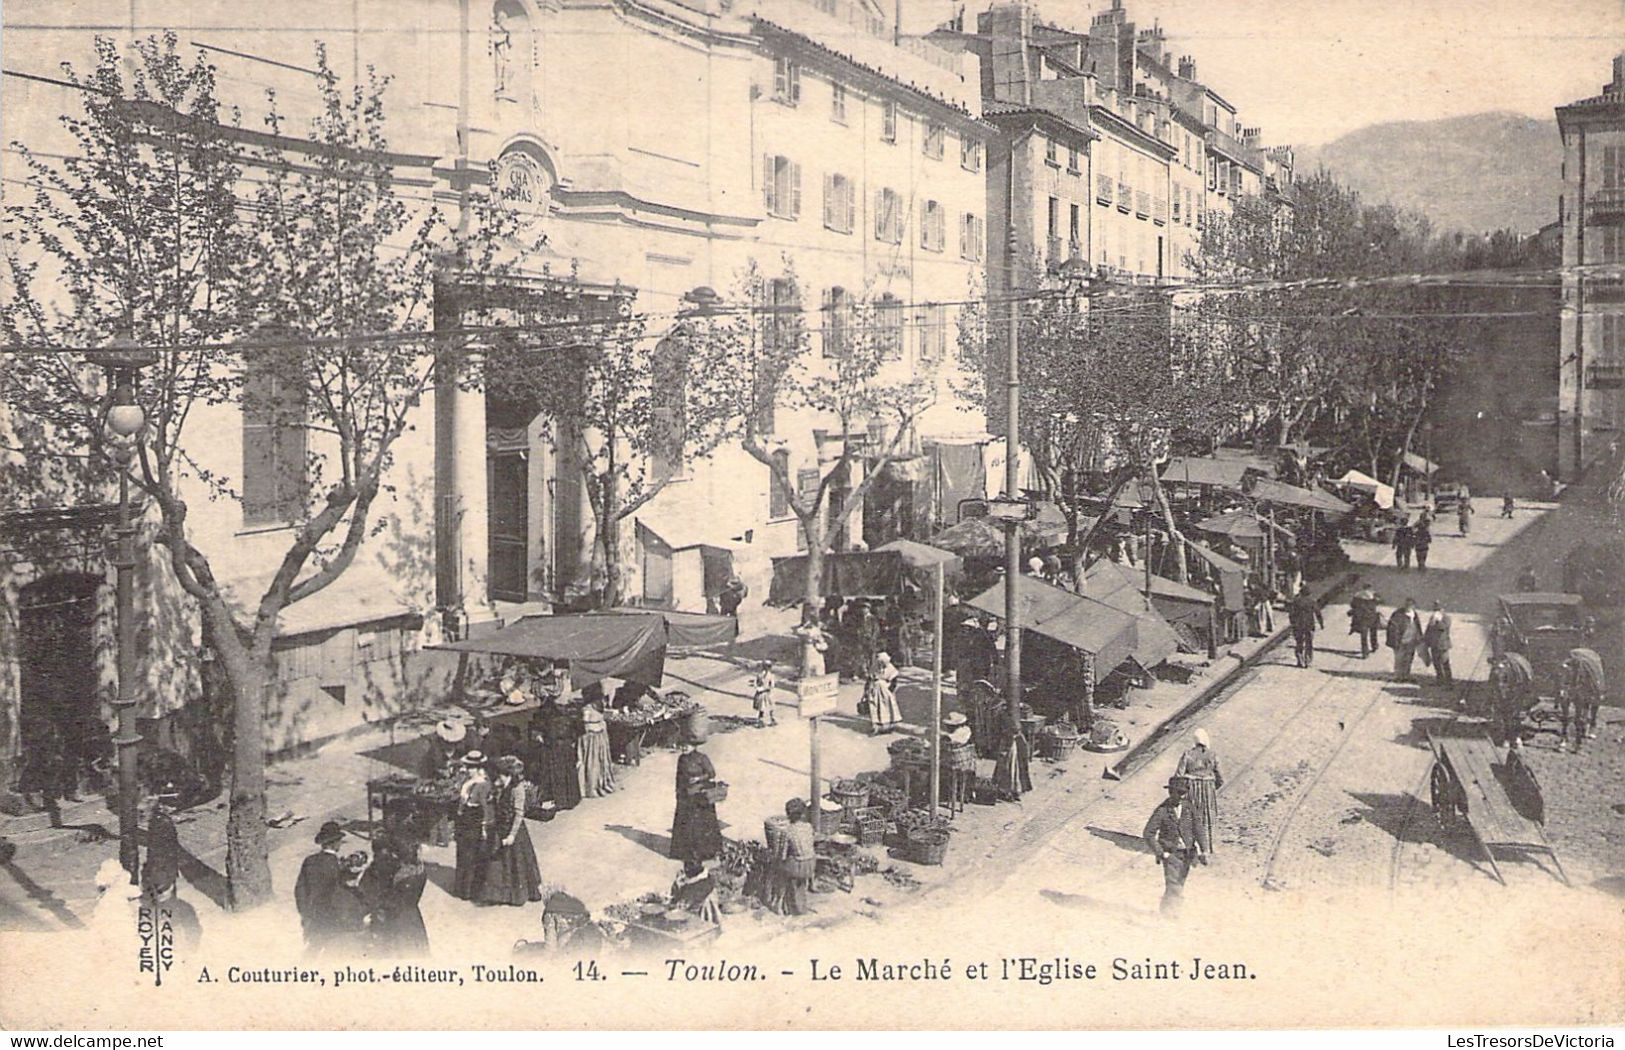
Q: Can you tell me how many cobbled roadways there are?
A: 1